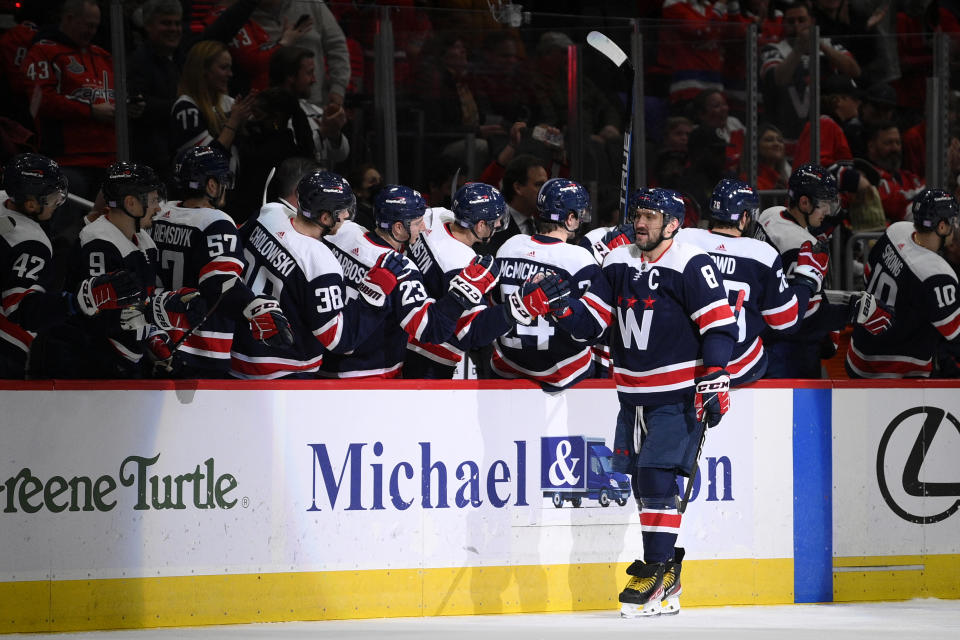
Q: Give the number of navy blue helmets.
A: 11